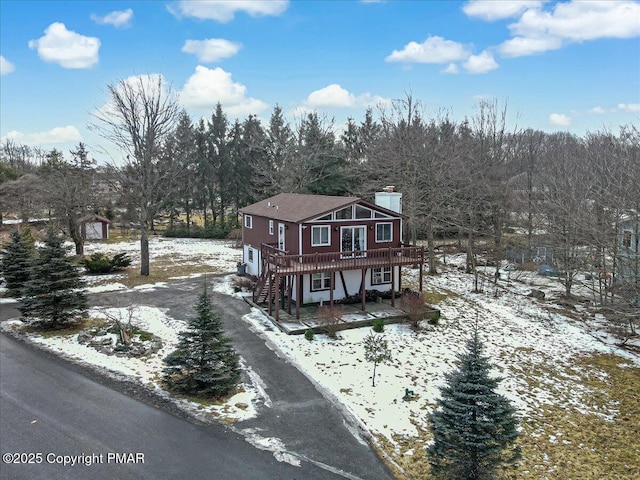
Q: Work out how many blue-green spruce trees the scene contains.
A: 4